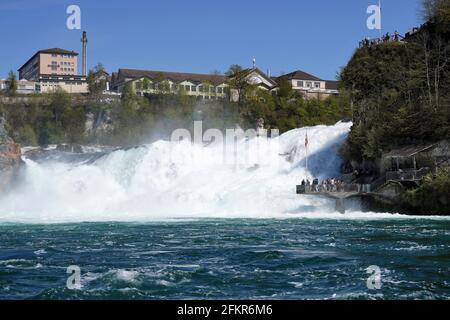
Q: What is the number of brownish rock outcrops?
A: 1